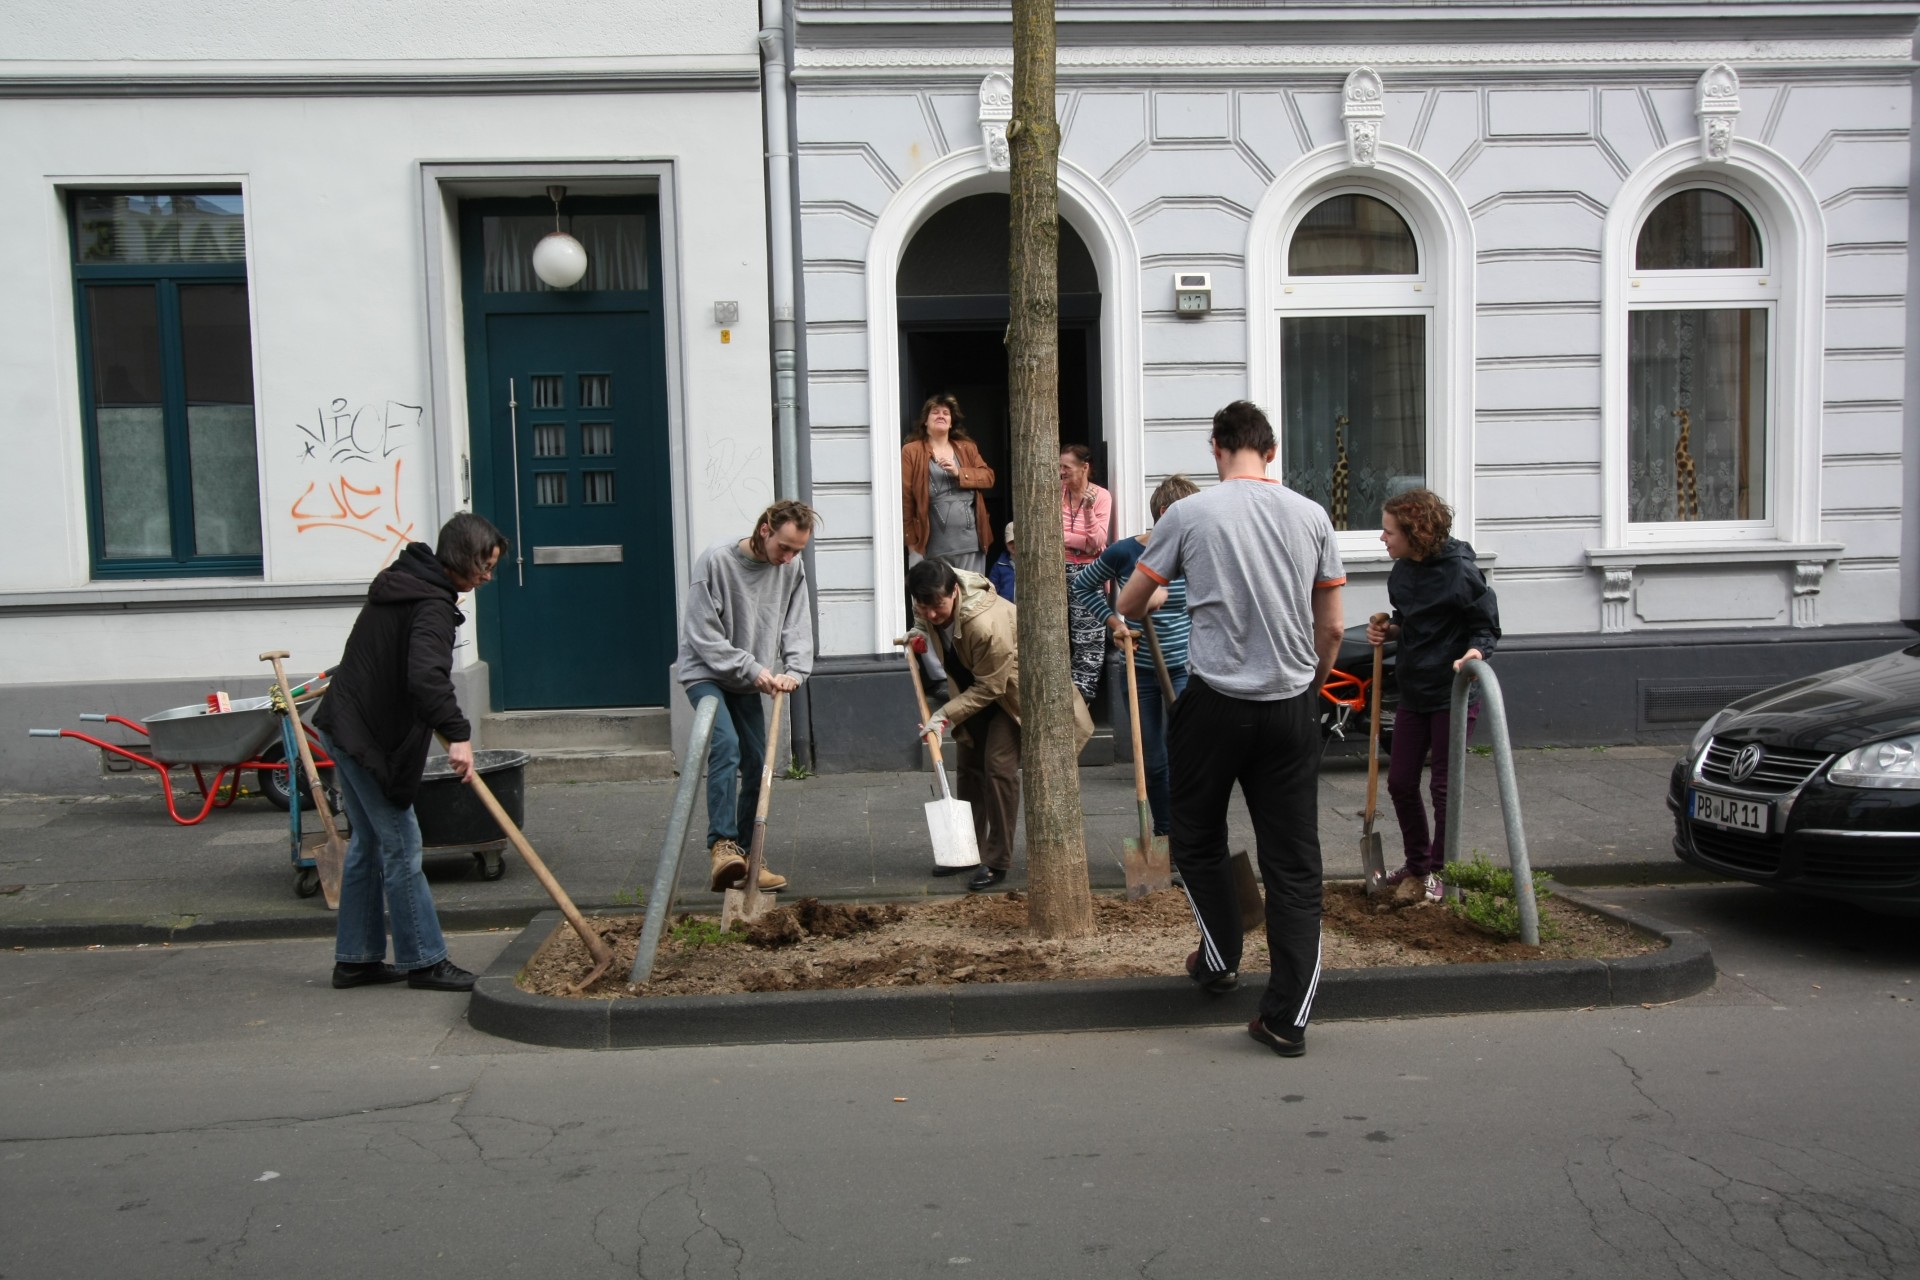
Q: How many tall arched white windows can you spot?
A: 2